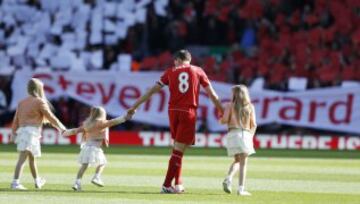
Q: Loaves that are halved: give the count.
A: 0